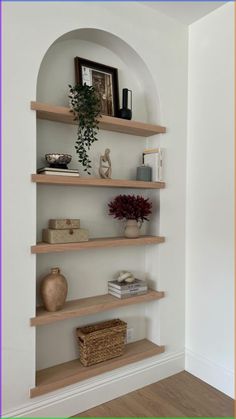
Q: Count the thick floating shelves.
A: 5